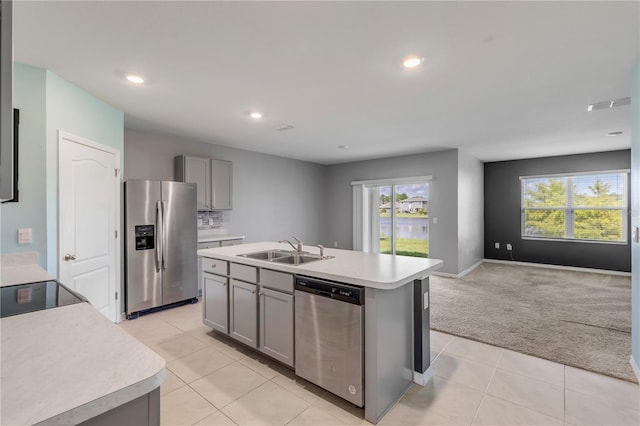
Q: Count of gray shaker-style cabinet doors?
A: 5